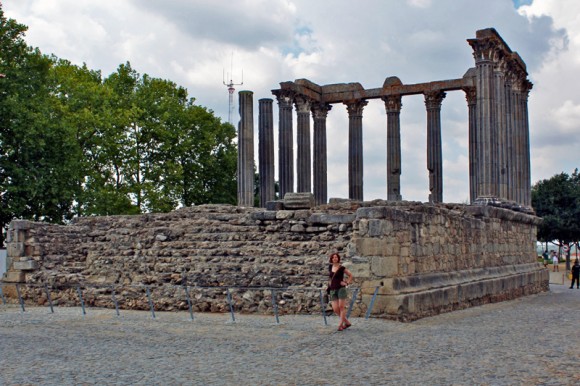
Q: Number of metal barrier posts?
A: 12